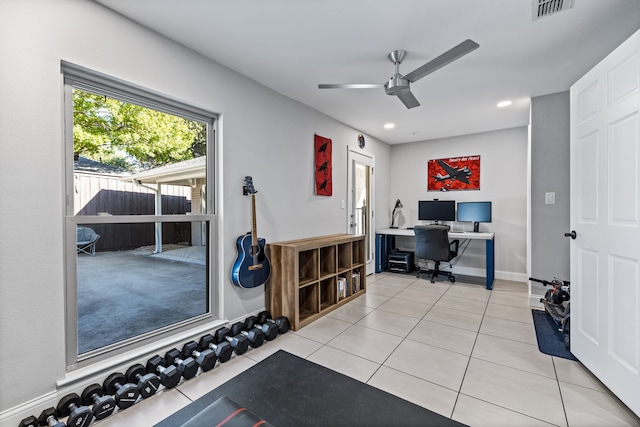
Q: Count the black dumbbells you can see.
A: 14